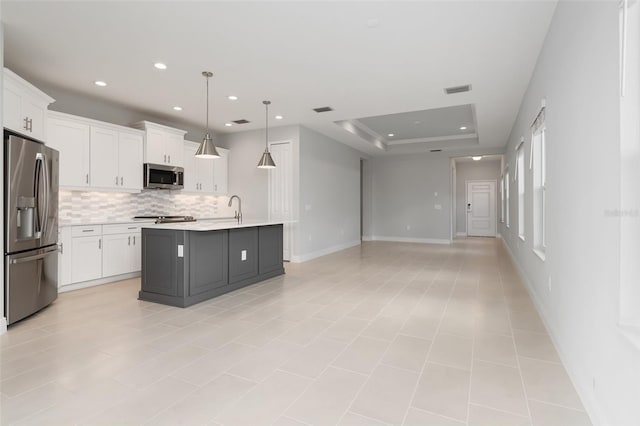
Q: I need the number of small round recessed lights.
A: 8